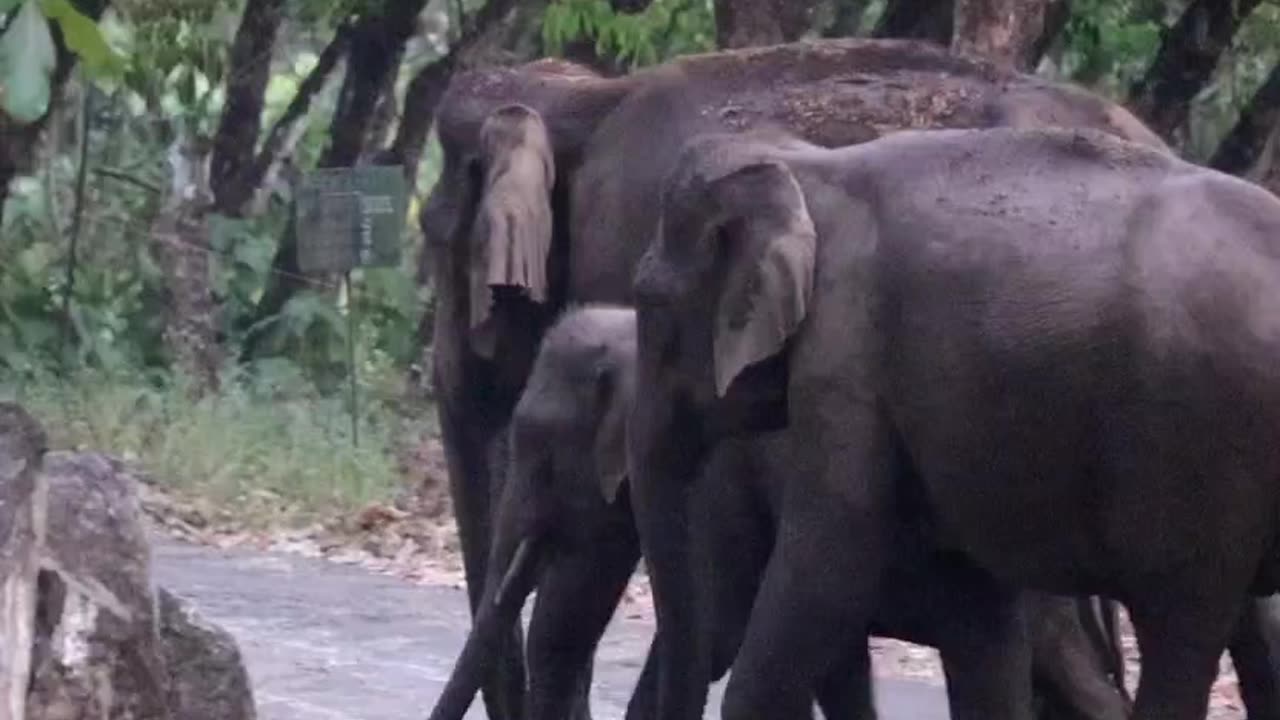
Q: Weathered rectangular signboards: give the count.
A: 1